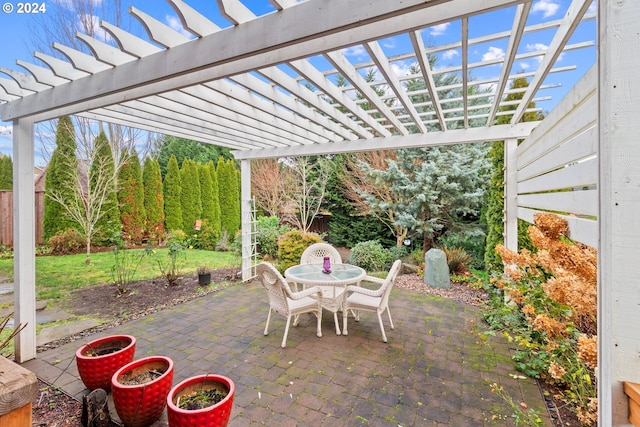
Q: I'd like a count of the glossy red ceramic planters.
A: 3